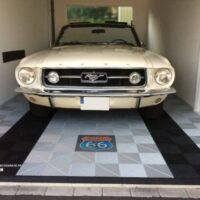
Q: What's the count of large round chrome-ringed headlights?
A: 2